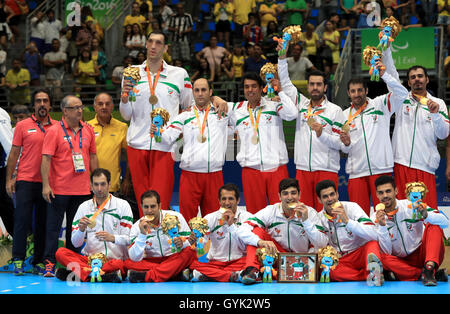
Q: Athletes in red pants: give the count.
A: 12